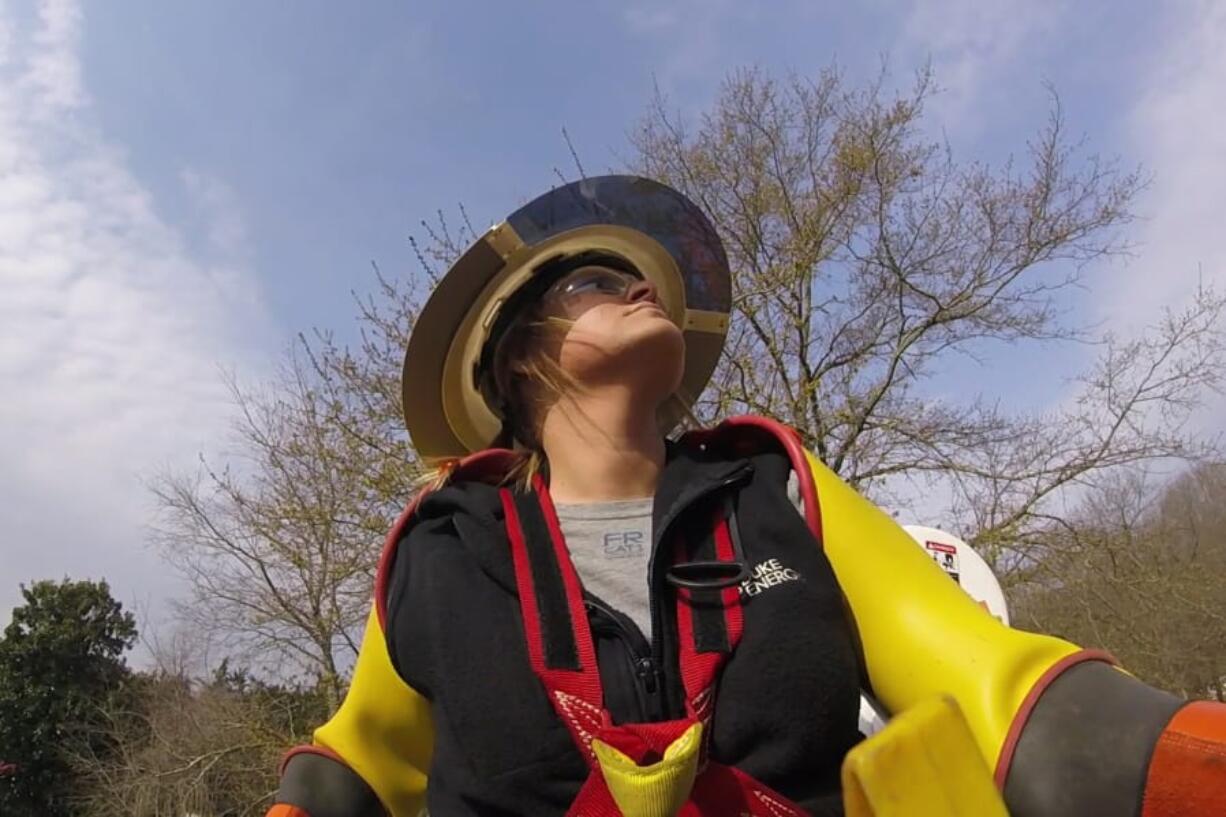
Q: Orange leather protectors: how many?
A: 2